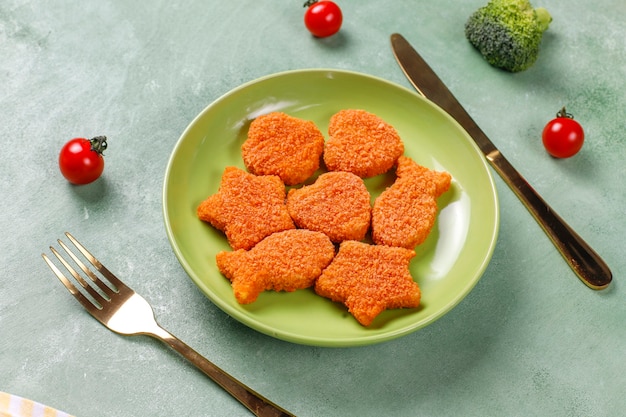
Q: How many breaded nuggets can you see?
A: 7